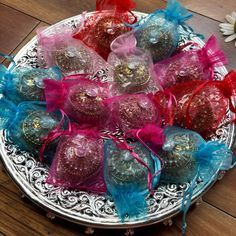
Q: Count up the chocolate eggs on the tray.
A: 13